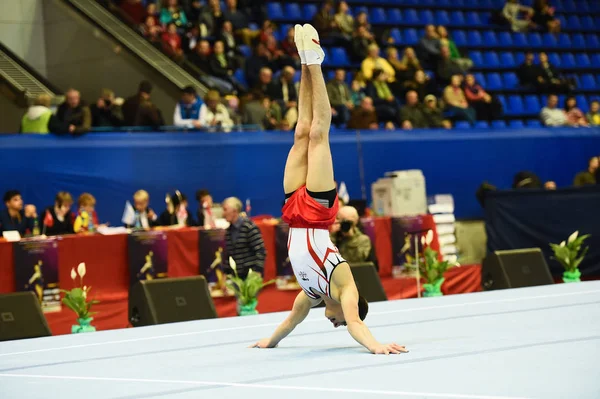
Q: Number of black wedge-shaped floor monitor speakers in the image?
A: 4